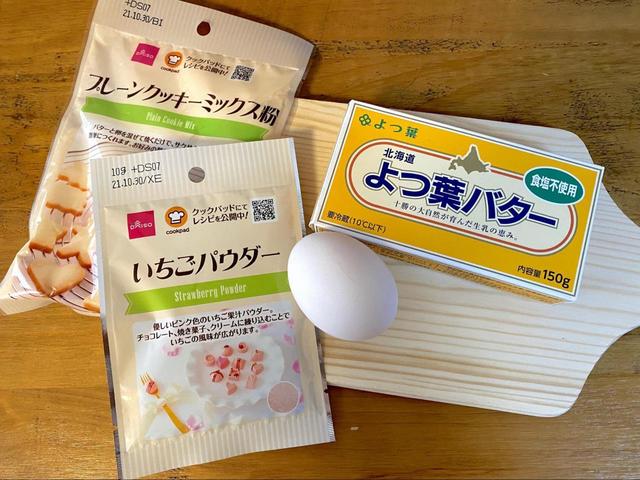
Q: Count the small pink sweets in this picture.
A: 12